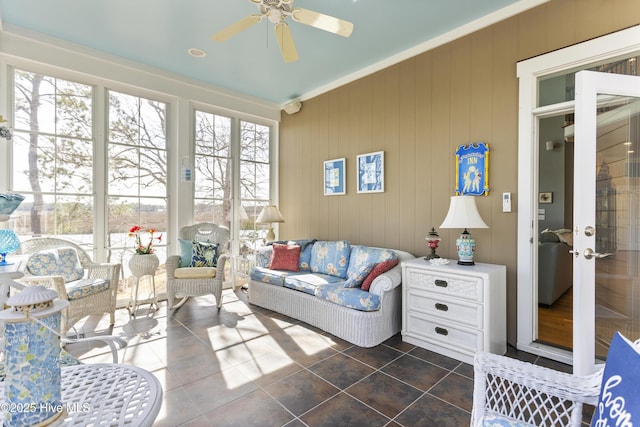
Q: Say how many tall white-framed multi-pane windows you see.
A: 4